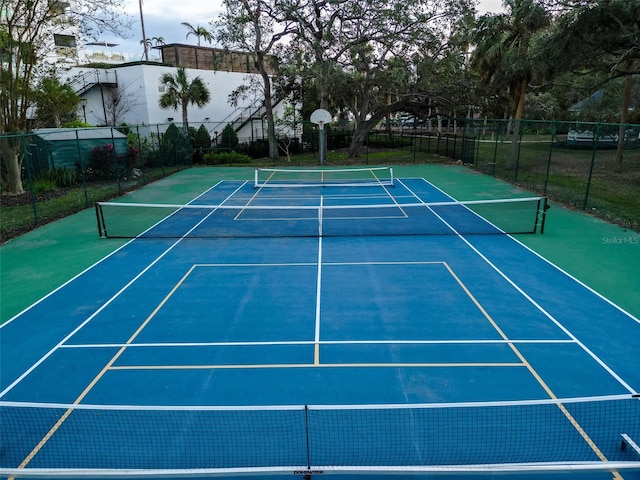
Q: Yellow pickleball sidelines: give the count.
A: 4